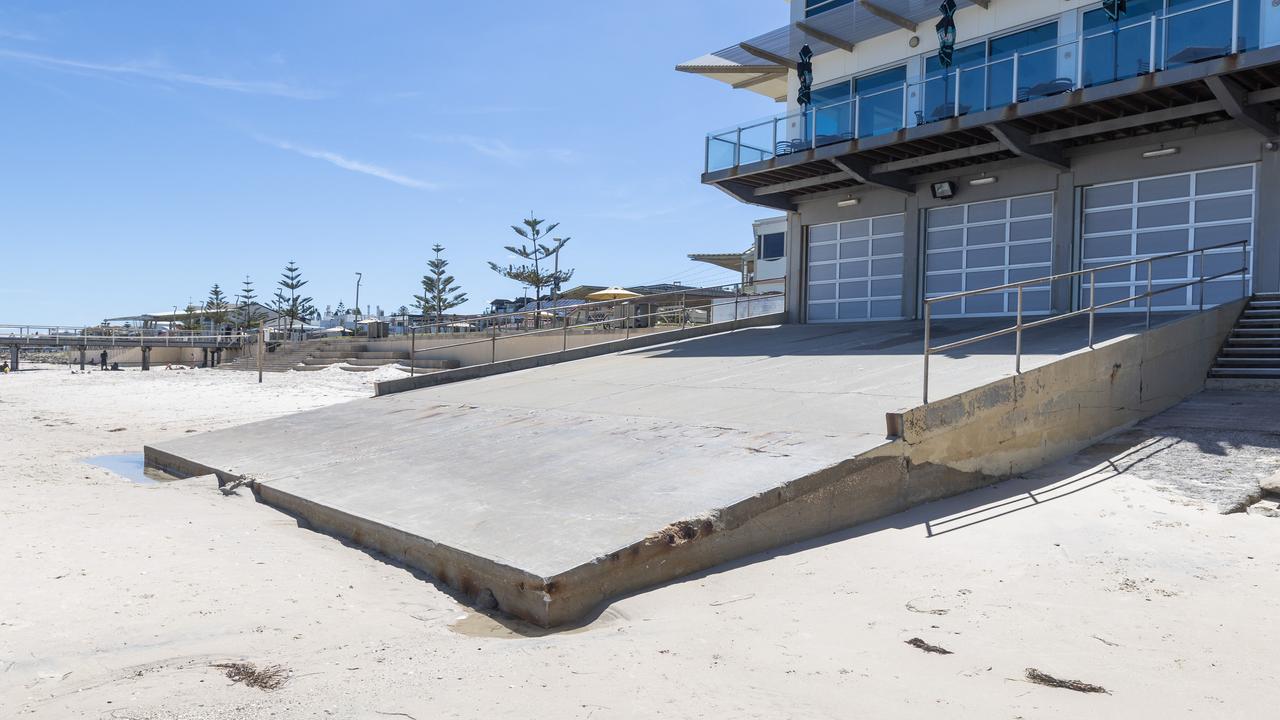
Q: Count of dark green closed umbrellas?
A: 3